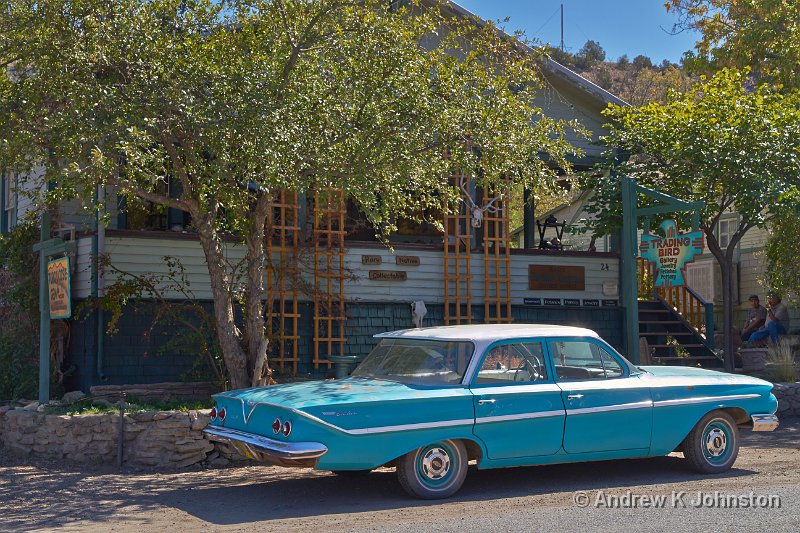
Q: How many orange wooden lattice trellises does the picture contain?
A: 4